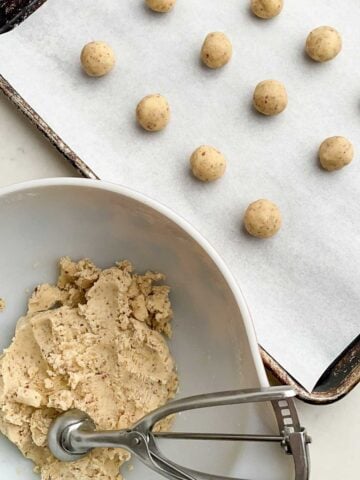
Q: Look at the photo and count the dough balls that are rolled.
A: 10